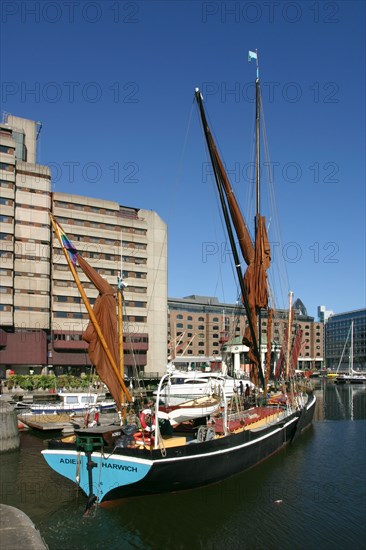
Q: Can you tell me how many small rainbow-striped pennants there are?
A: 1